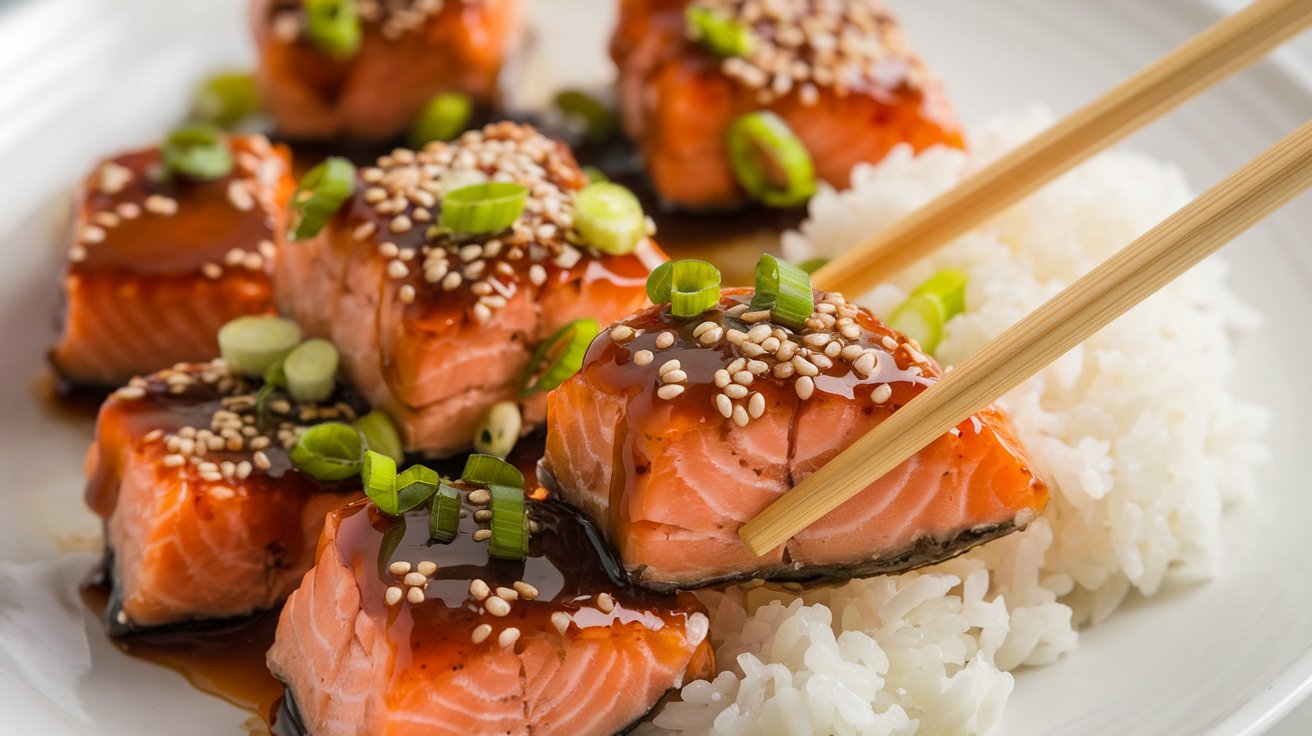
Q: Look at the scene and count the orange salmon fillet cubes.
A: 7